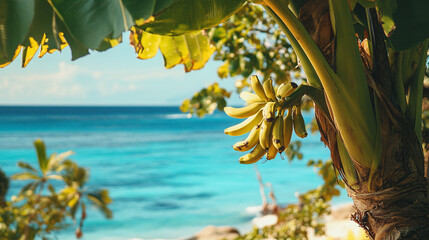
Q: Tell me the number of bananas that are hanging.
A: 14